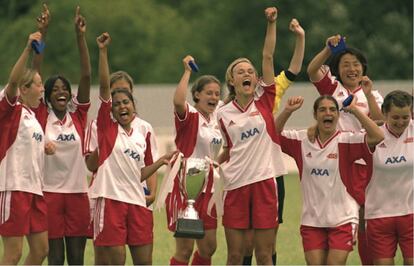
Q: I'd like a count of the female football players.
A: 10